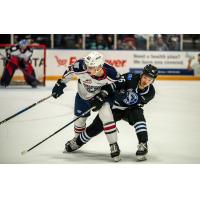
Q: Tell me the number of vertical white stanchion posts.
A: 6